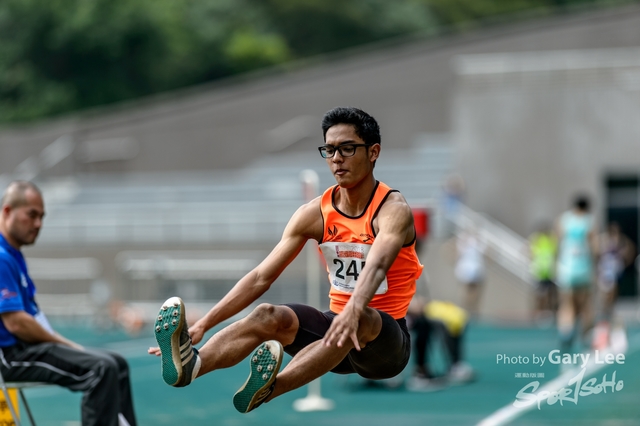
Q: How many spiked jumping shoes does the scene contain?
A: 2